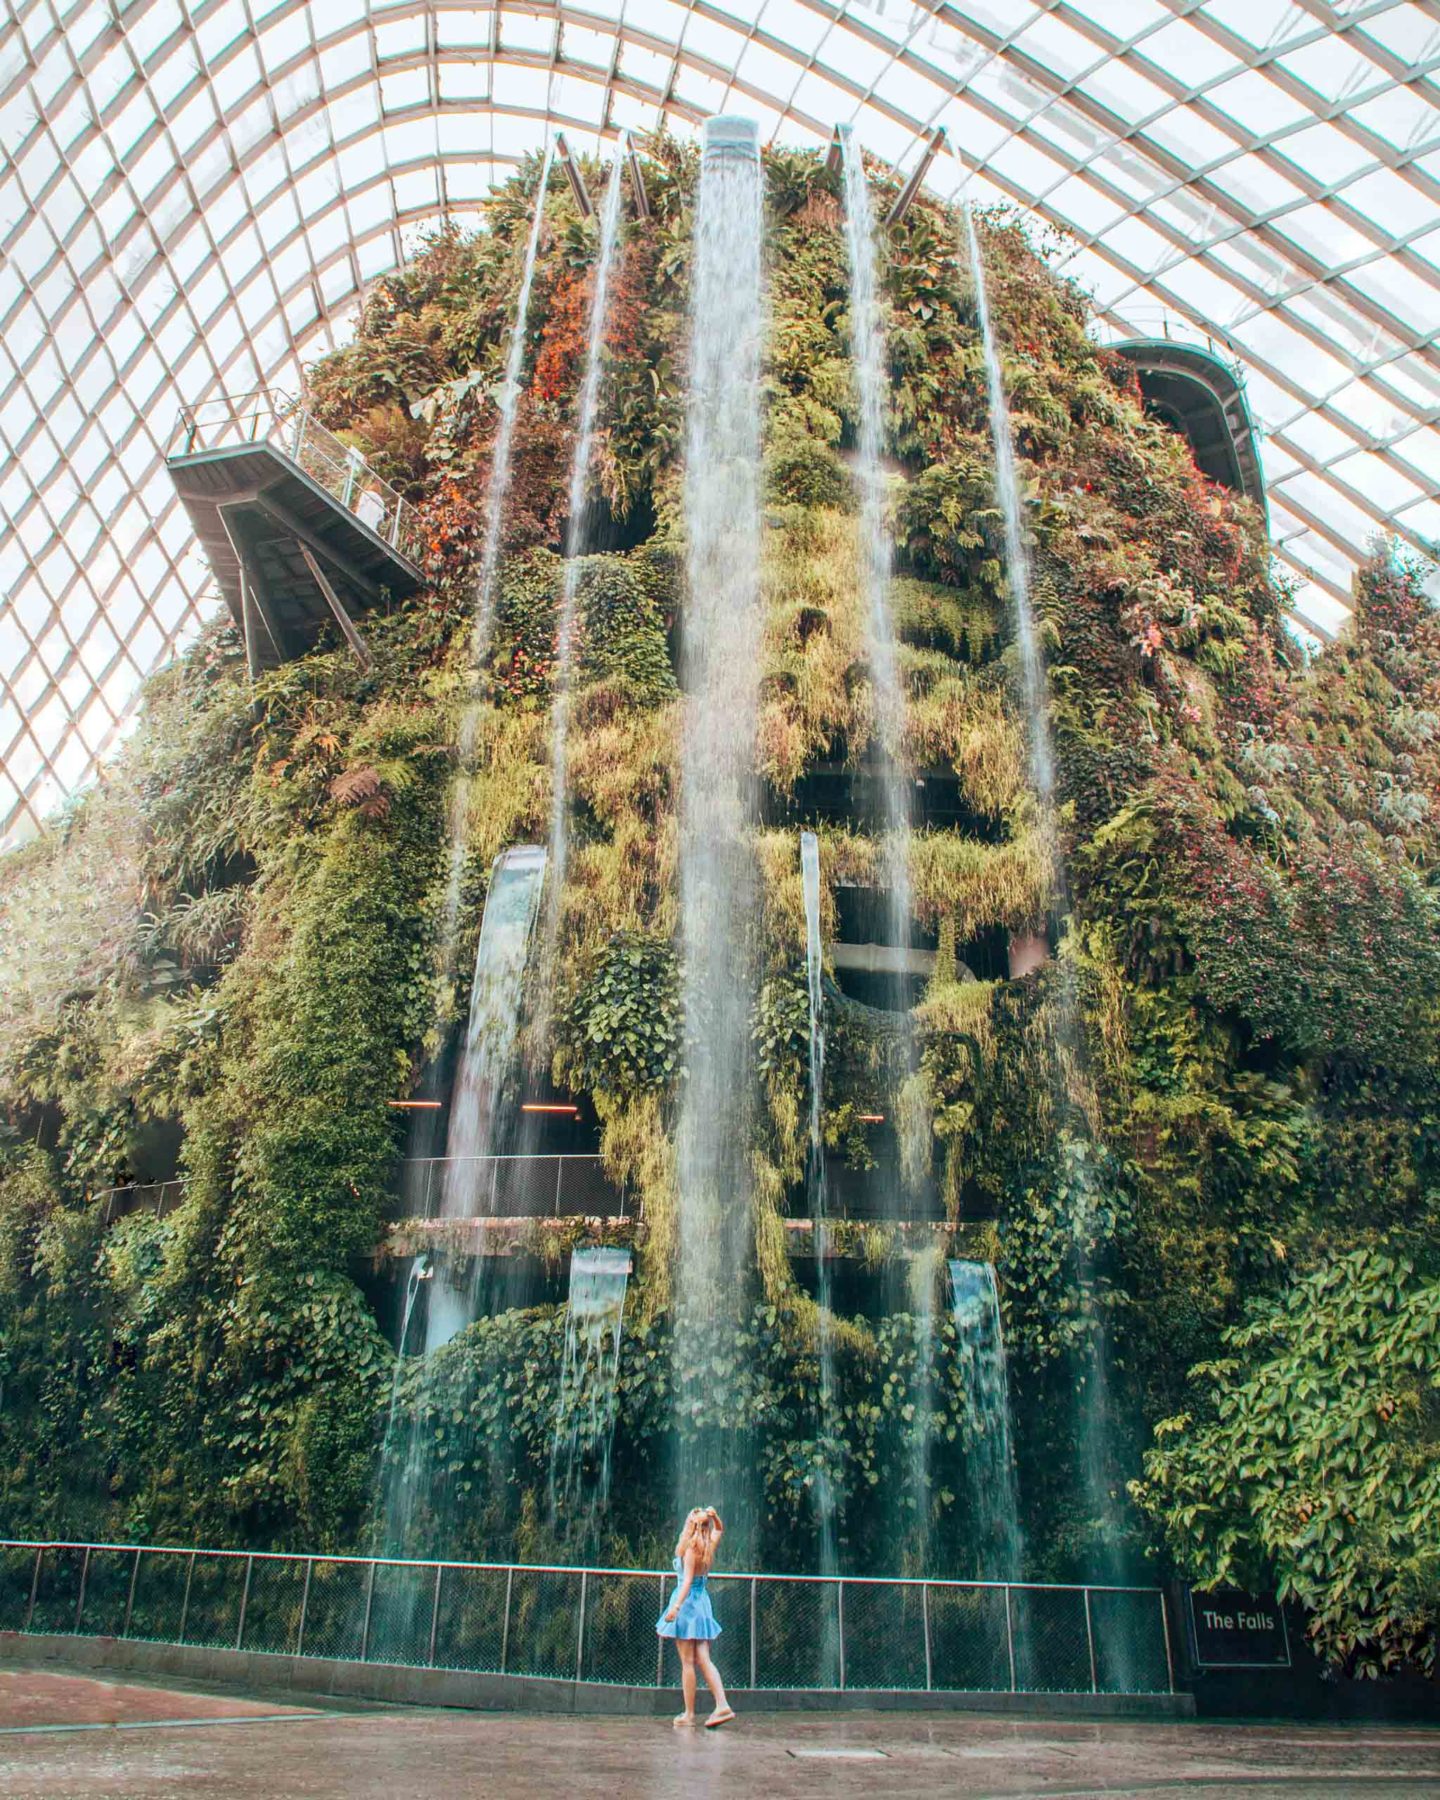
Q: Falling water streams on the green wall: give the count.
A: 10